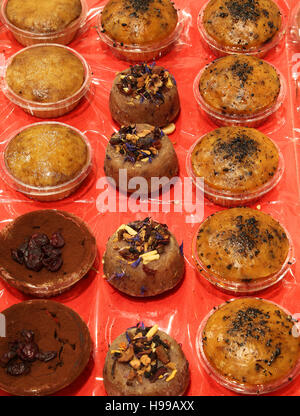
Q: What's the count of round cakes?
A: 15